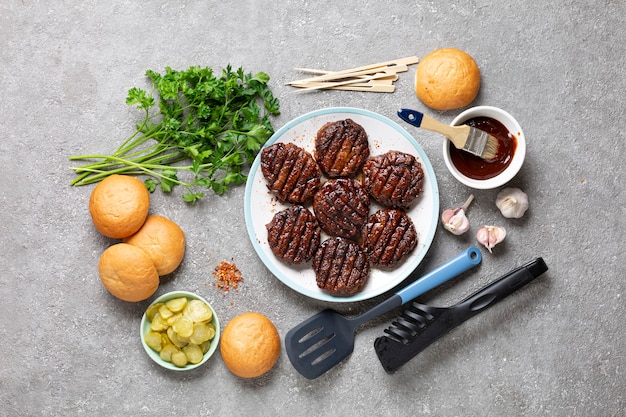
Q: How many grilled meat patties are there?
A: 7